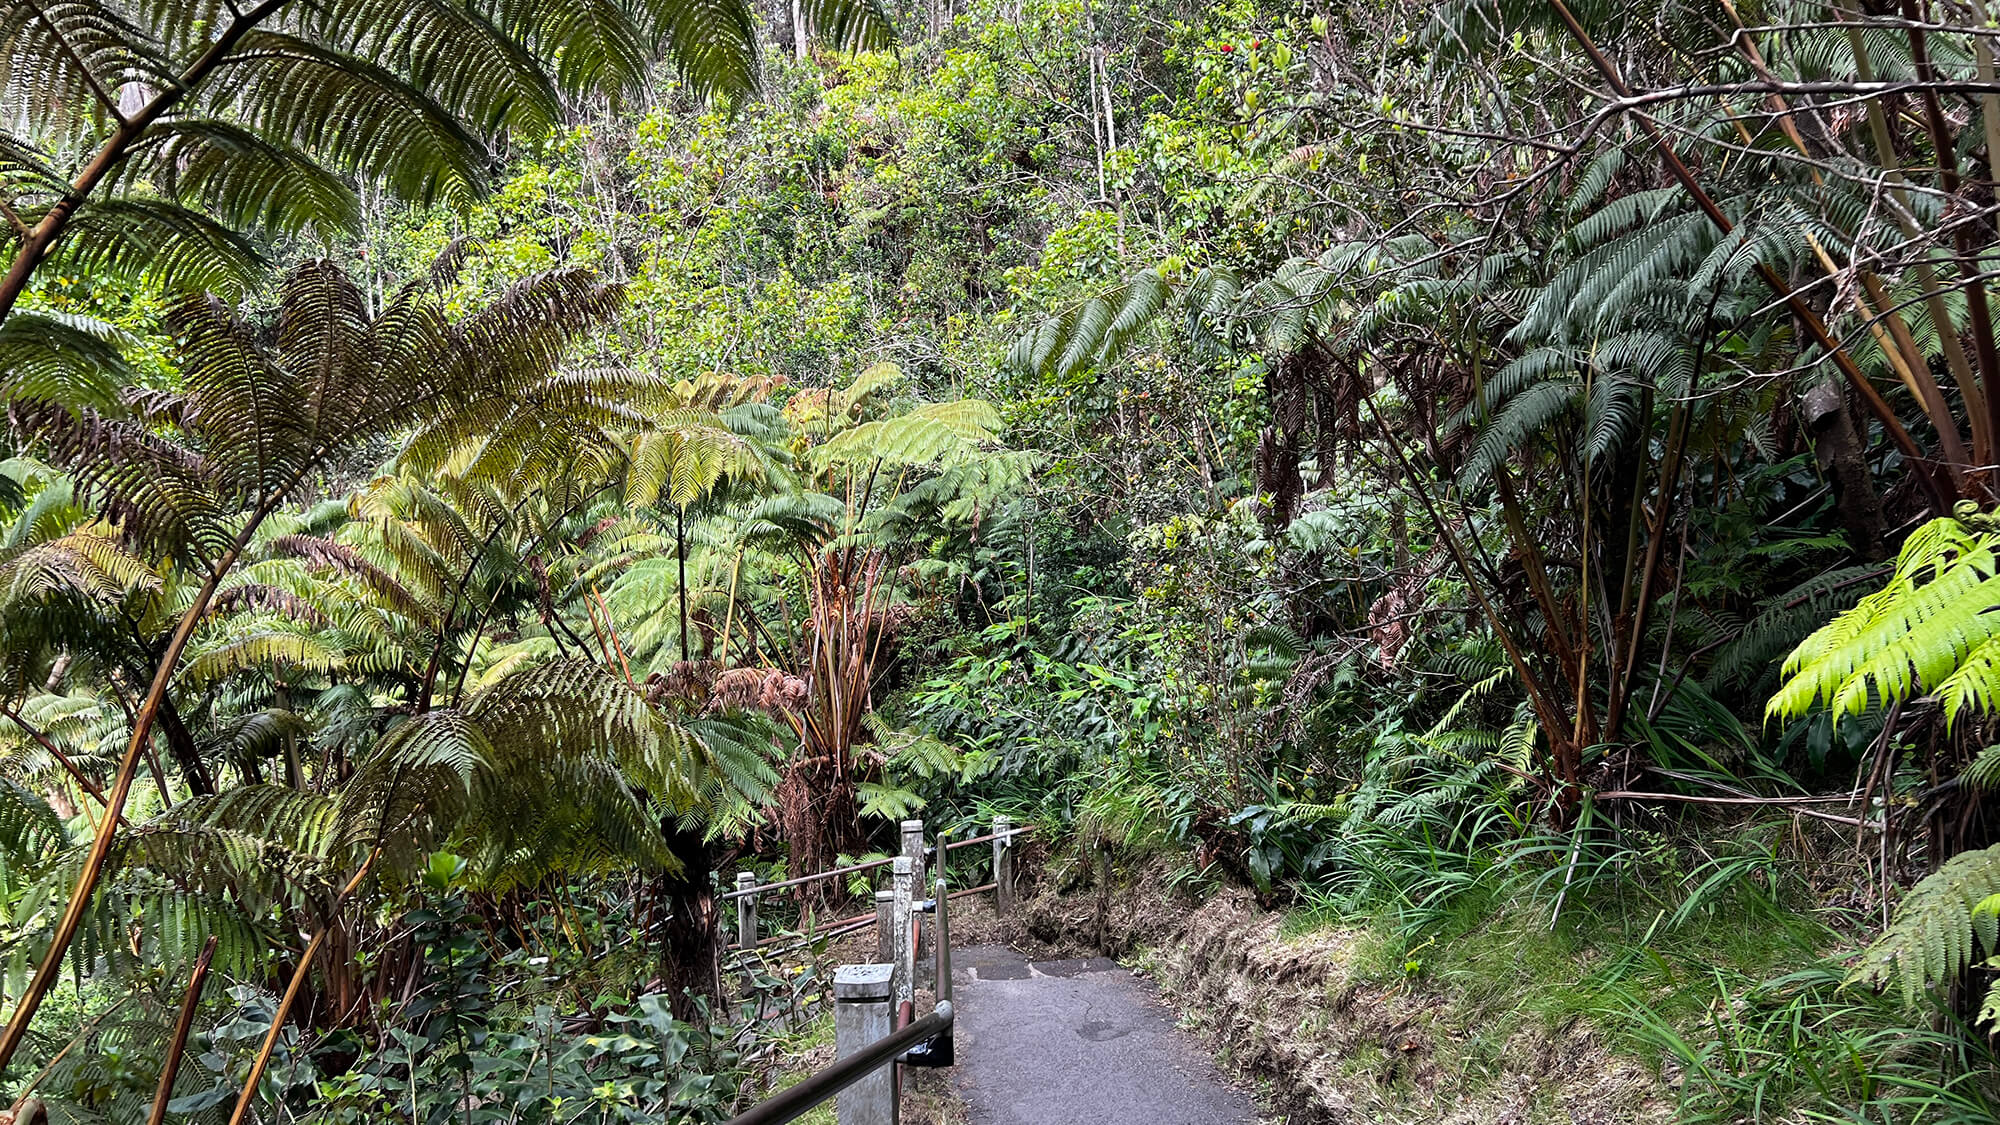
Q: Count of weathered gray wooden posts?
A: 6